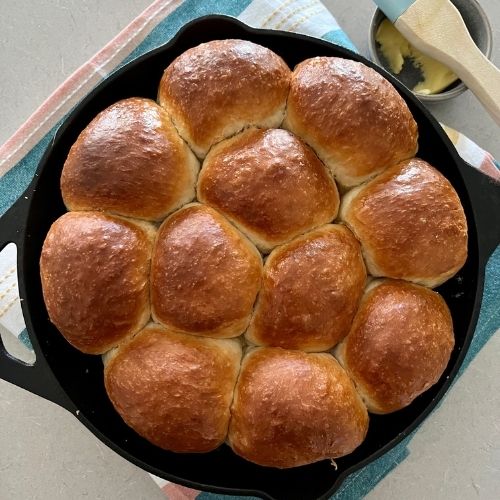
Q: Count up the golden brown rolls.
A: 11